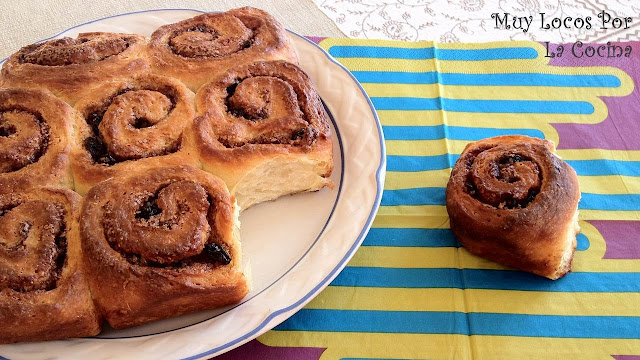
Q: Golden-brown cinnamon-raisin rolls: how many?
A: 8